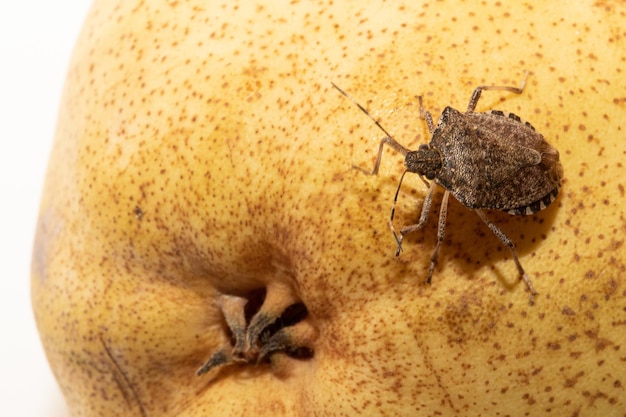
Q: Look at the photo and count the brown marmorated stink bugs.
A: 1